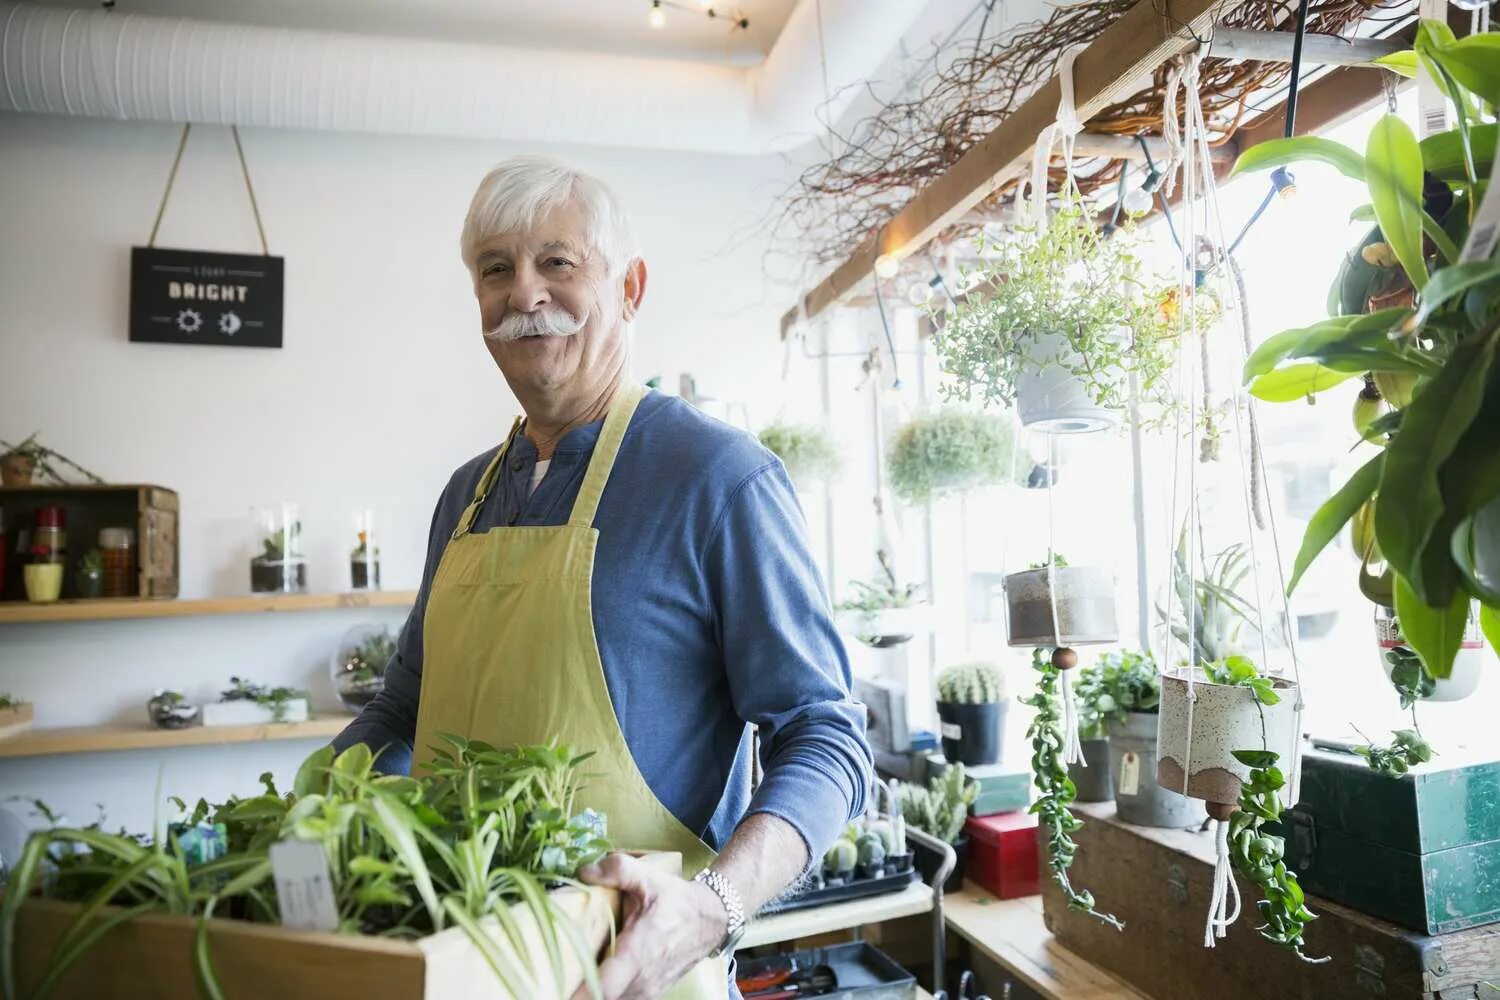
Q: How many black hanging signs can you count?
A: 1